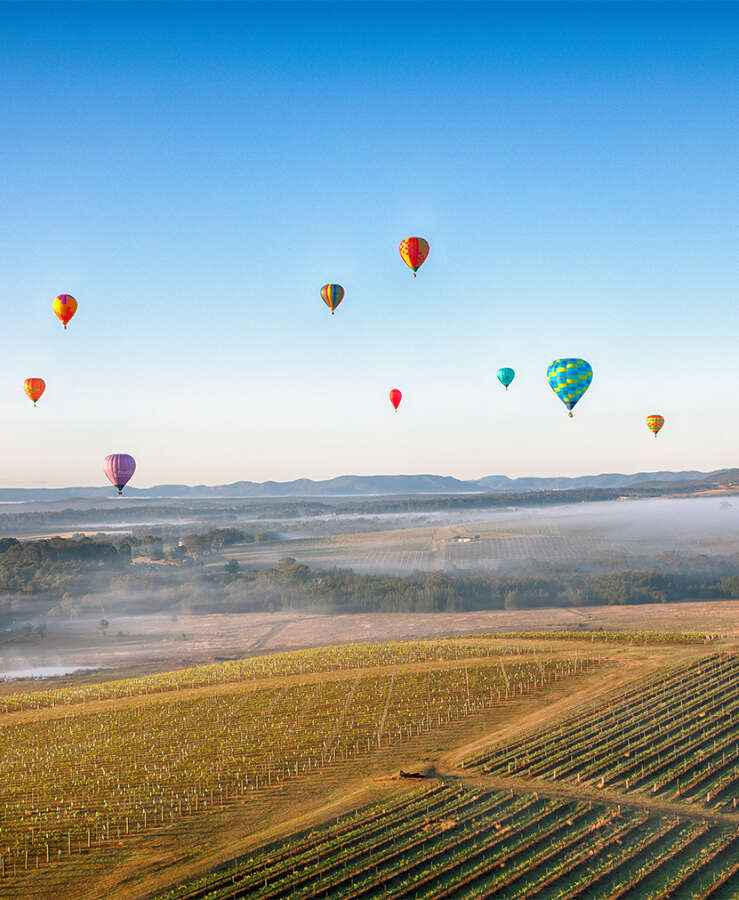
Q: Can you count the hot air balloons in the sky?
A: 9